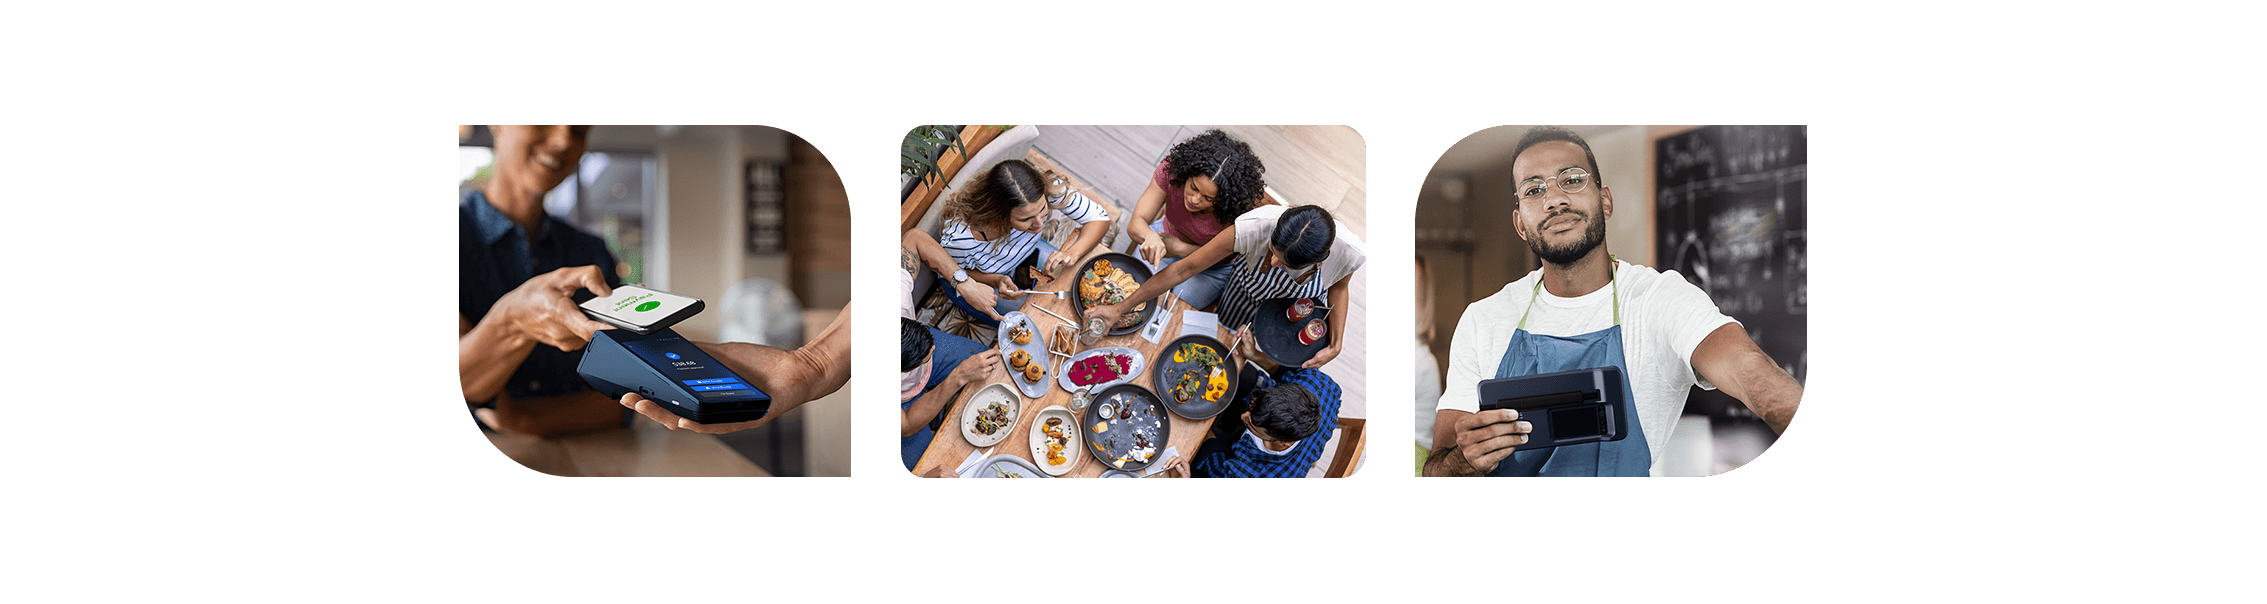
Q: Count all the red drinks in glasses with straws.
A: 2